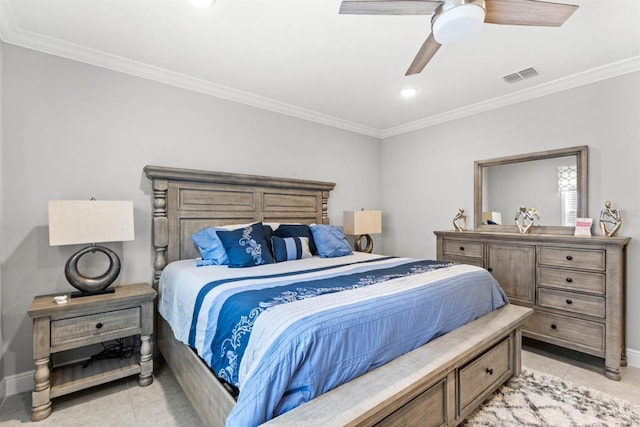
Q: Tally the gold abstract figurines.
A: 3